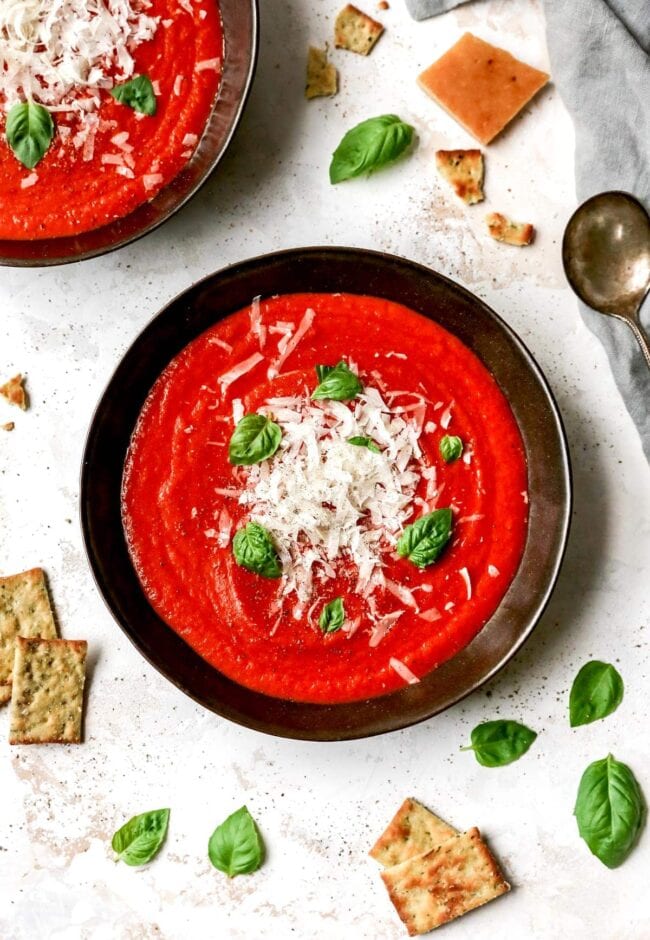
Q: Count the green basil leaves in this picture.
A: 15